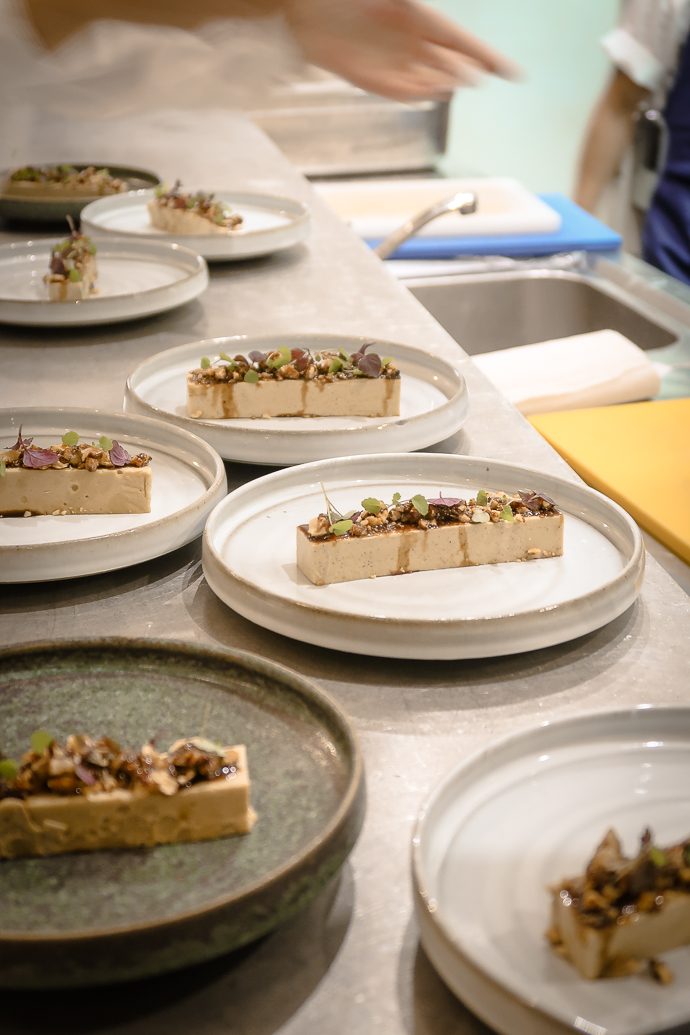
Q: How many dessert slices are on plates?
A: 8